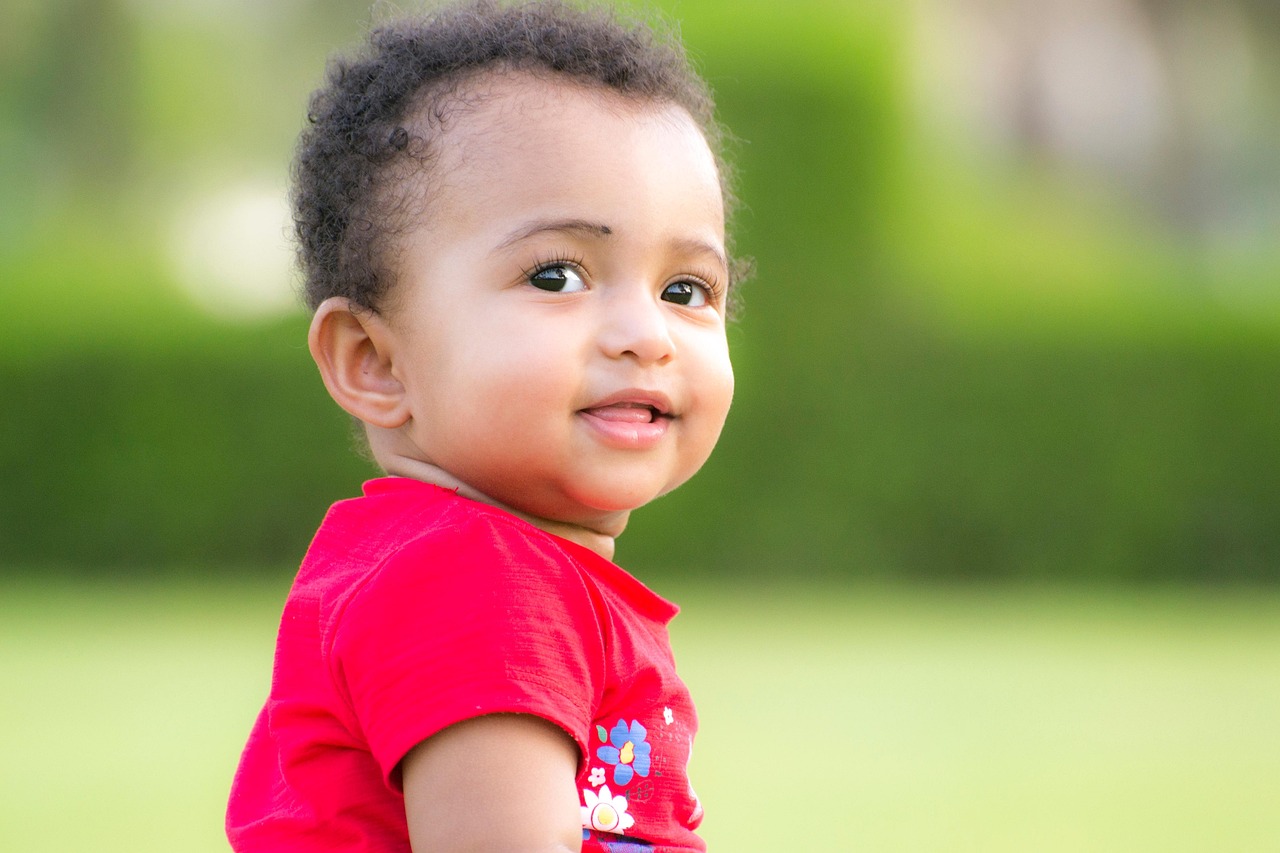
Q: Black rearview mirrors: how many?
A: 0